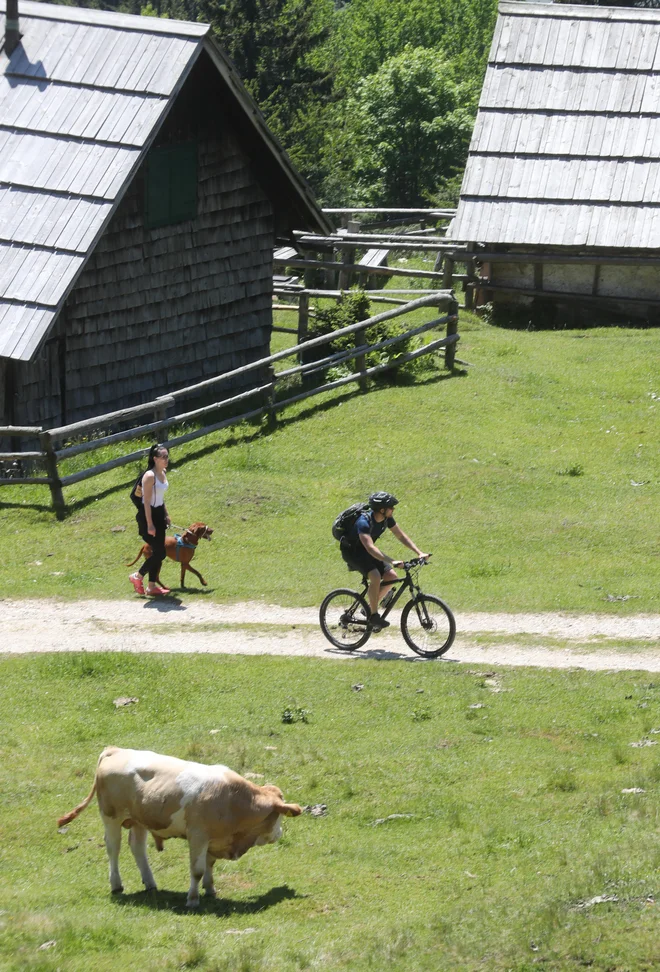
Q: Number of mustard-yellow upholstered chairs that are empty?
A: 0